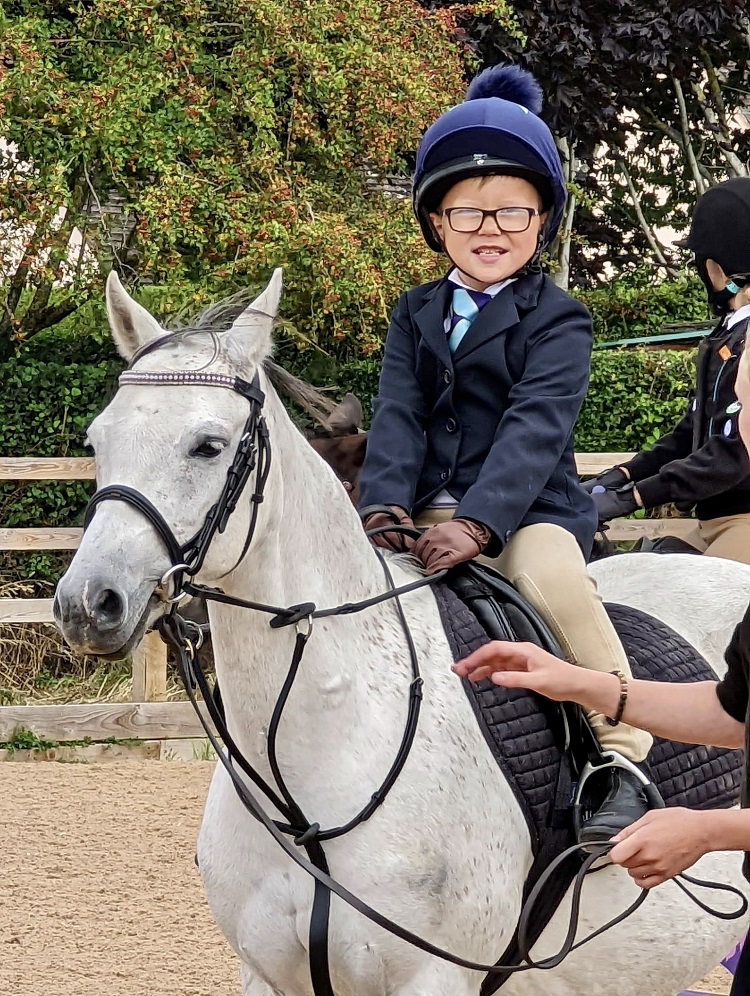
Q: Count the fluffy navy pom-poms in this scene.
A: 1